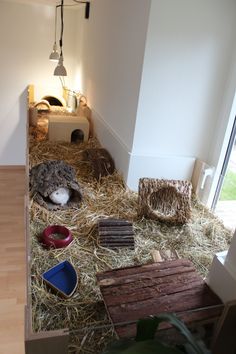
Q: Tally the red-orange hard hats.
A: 0